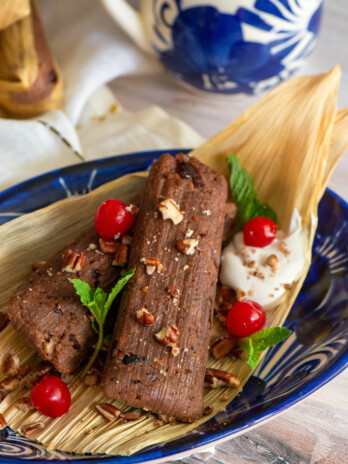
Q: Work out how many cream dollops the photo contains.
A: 1